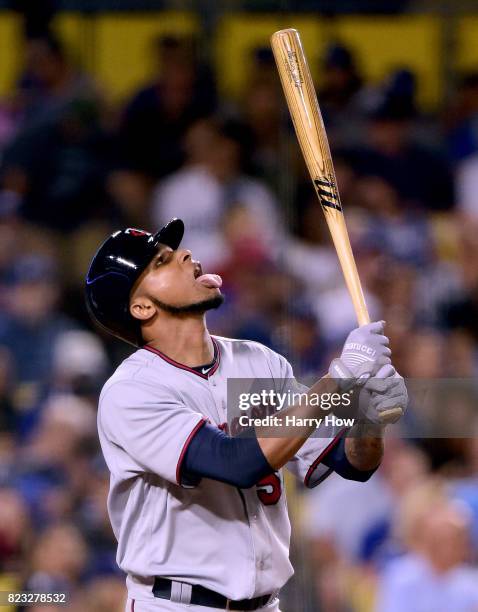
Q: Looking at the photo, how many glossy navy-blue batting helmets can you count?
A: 1